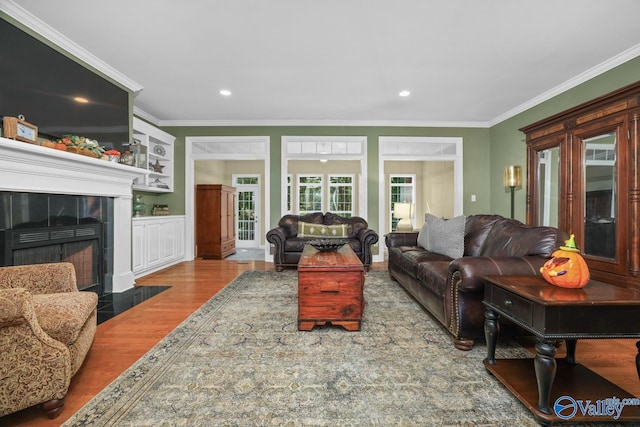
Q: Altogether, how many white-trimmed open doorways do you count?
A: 3